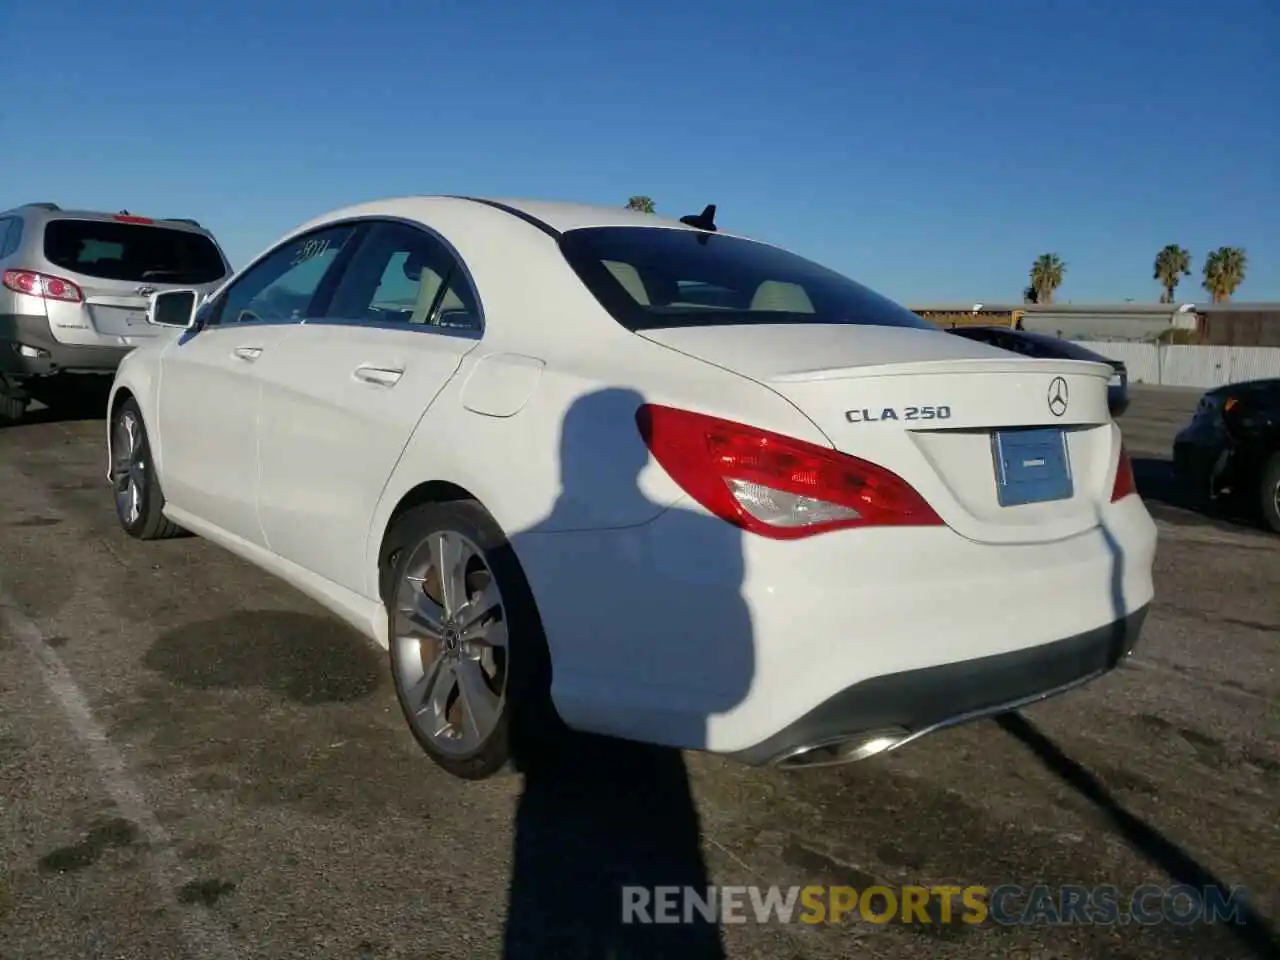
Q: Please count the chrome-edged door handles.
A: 2